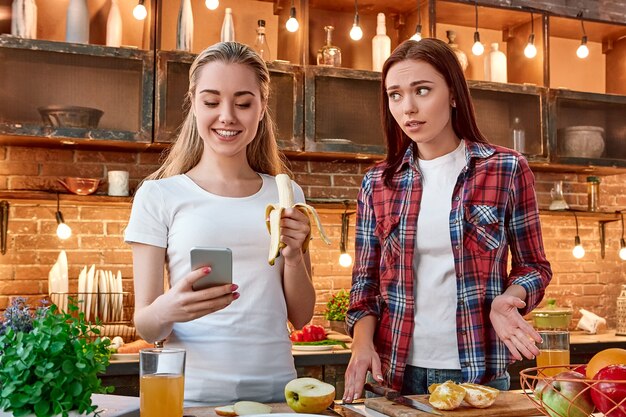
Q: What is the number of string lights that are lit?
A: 12